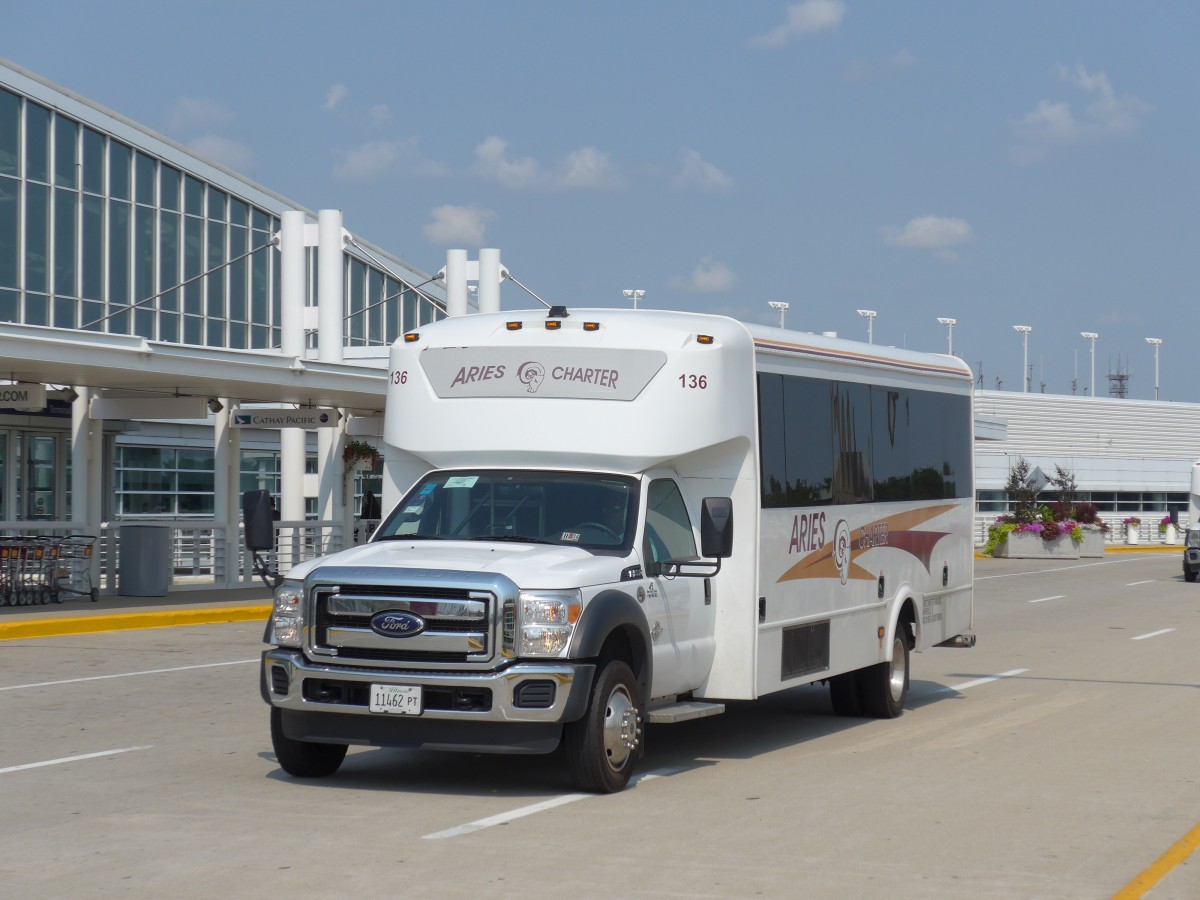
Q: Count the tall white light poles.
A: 7